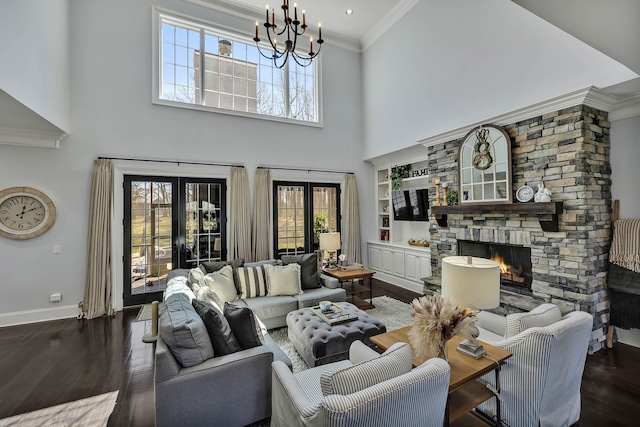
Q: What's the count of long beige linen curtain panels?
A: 4